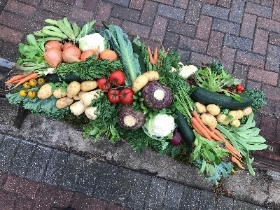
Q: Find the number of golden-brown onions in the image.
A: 6